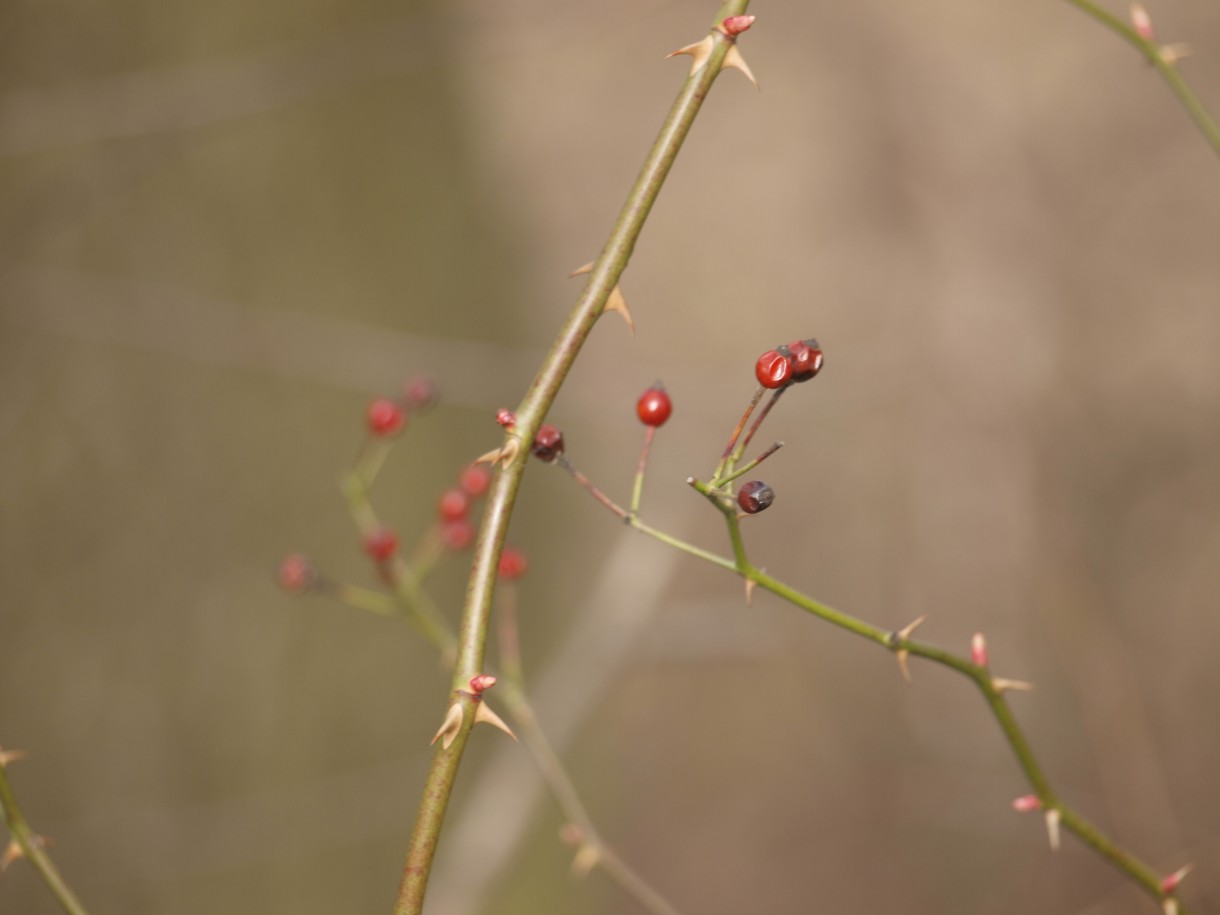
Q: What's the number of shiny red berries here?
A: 3